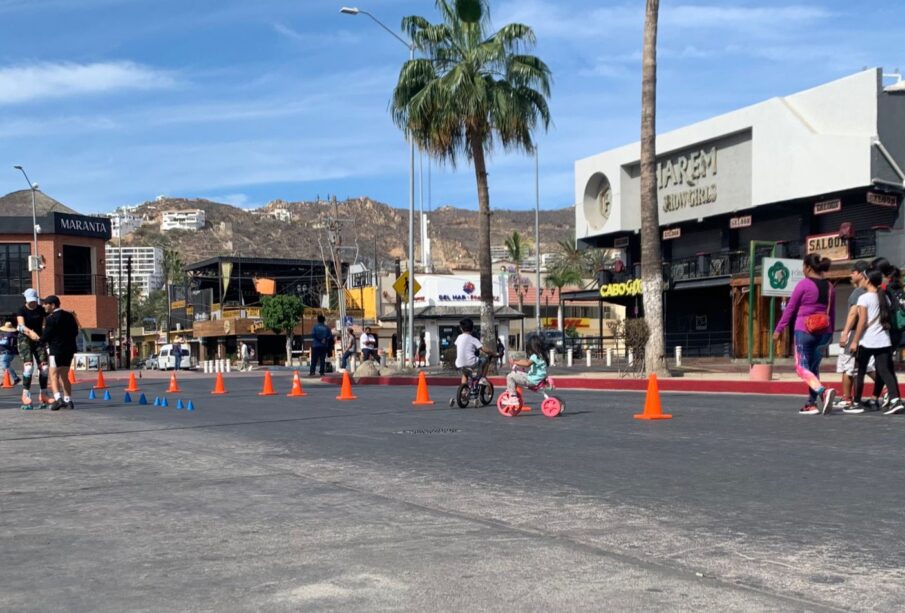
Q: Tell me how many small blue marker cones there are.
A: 8